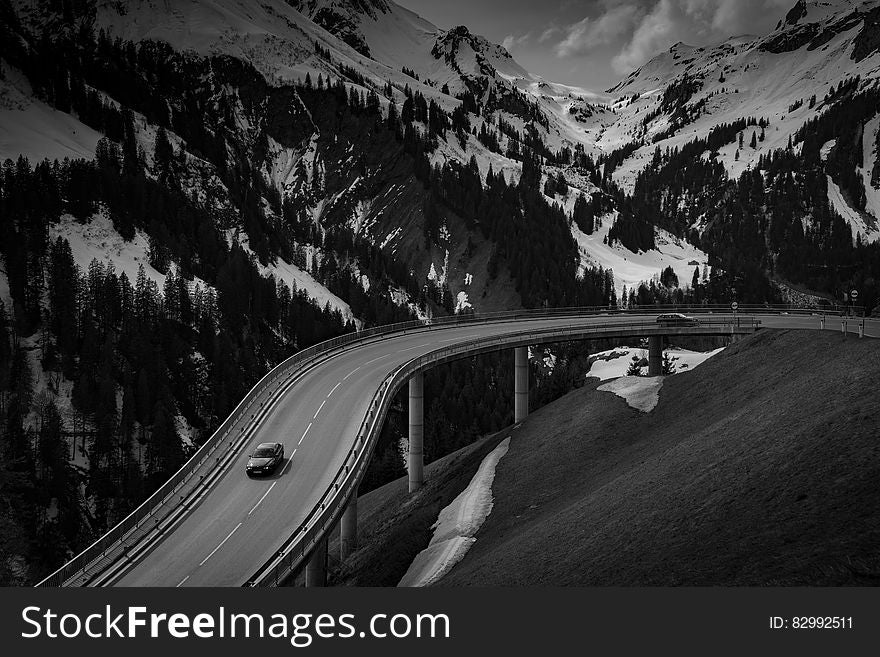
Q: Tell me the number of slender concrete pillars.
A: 5